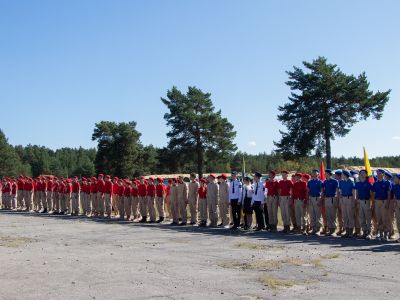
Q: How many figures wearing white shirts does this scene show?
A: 3